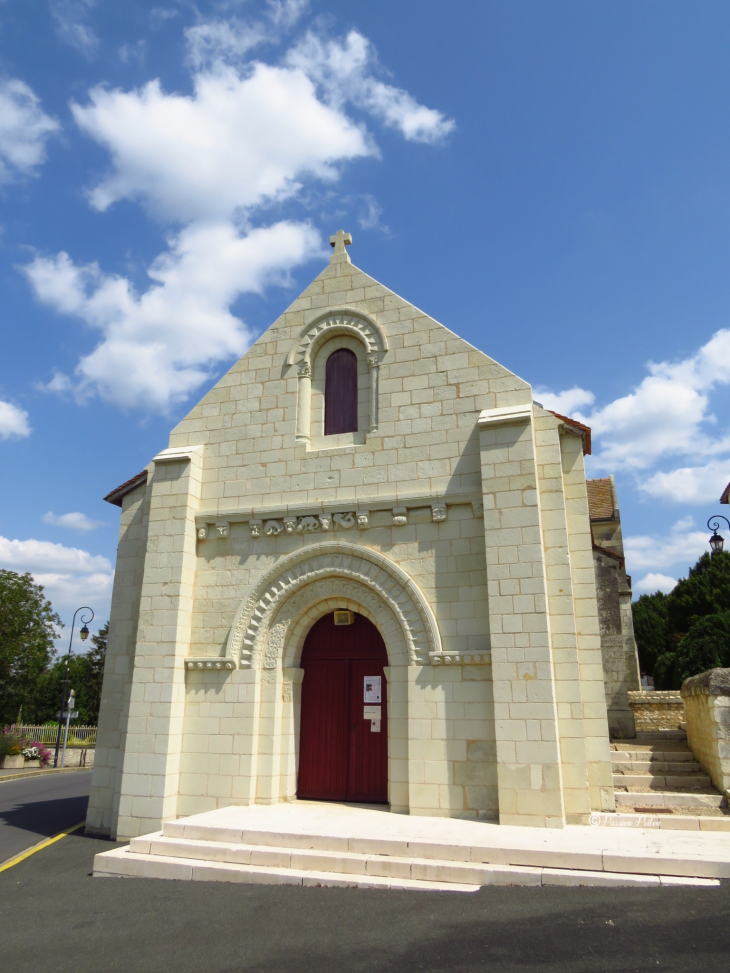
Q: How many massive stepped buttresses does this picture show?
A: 2